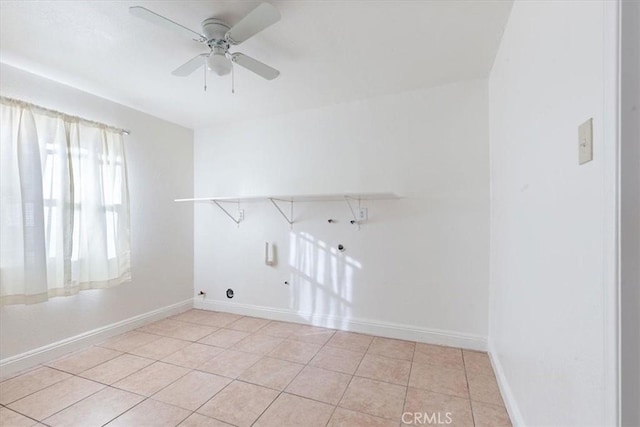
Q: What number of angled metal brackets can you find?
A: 3